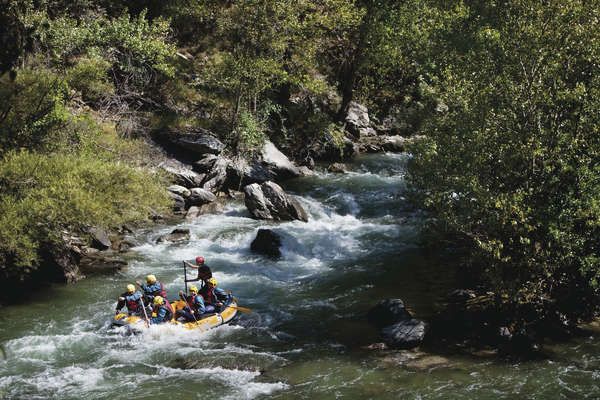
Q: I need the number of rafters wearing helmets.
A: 6